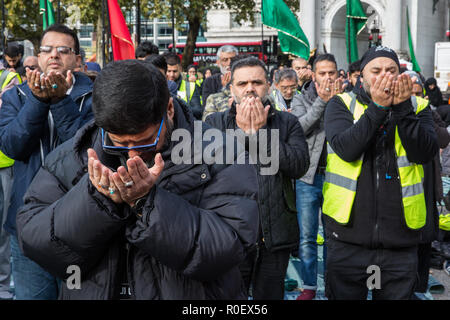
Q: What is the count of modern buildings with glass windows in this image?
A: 1